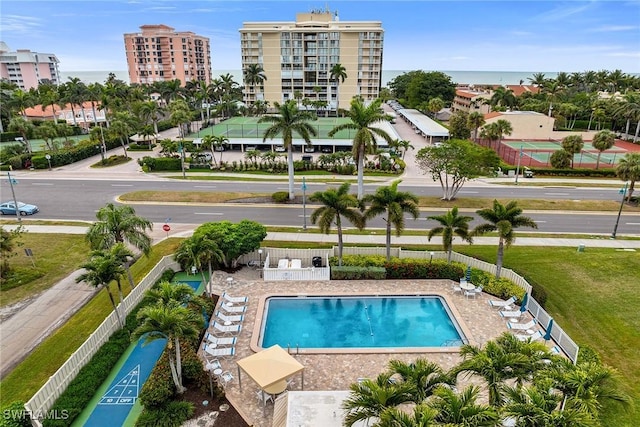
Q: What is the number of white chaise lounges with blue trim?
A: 11